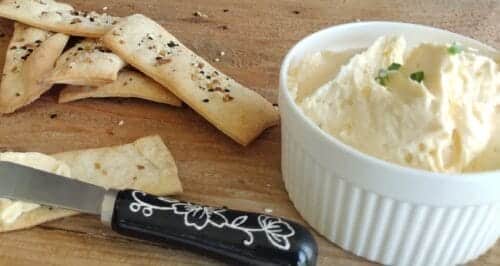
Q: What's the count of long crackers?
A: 6